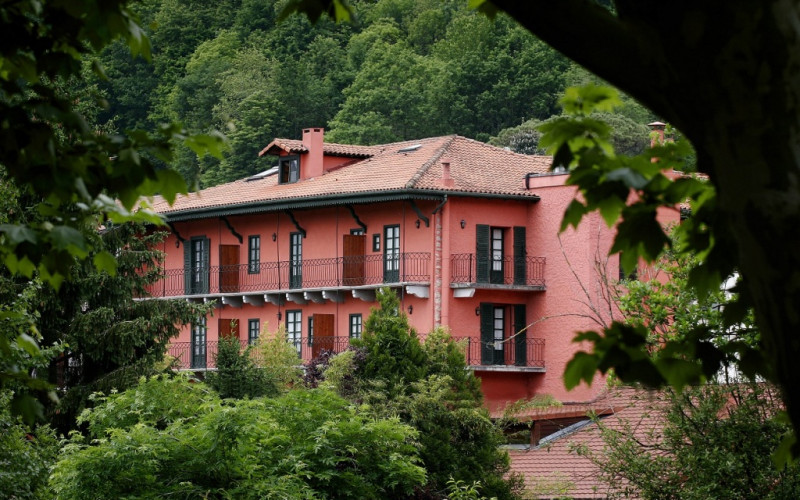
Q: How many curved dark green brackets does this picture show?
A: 5